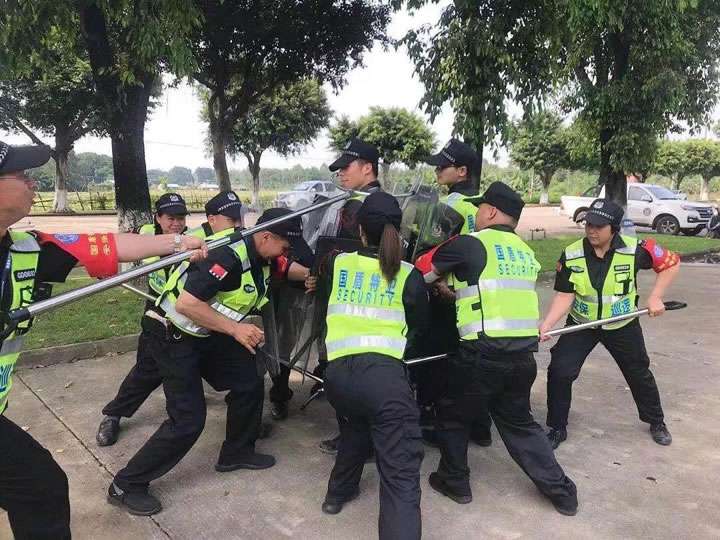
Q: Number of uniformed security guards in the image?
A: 9